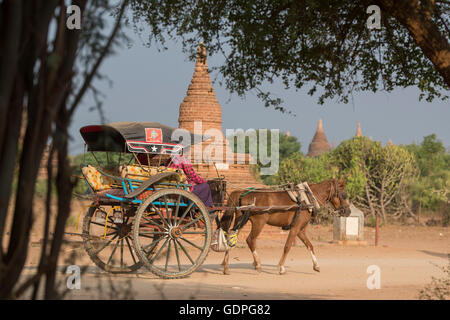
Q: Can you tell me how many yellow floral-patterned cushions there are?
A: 2